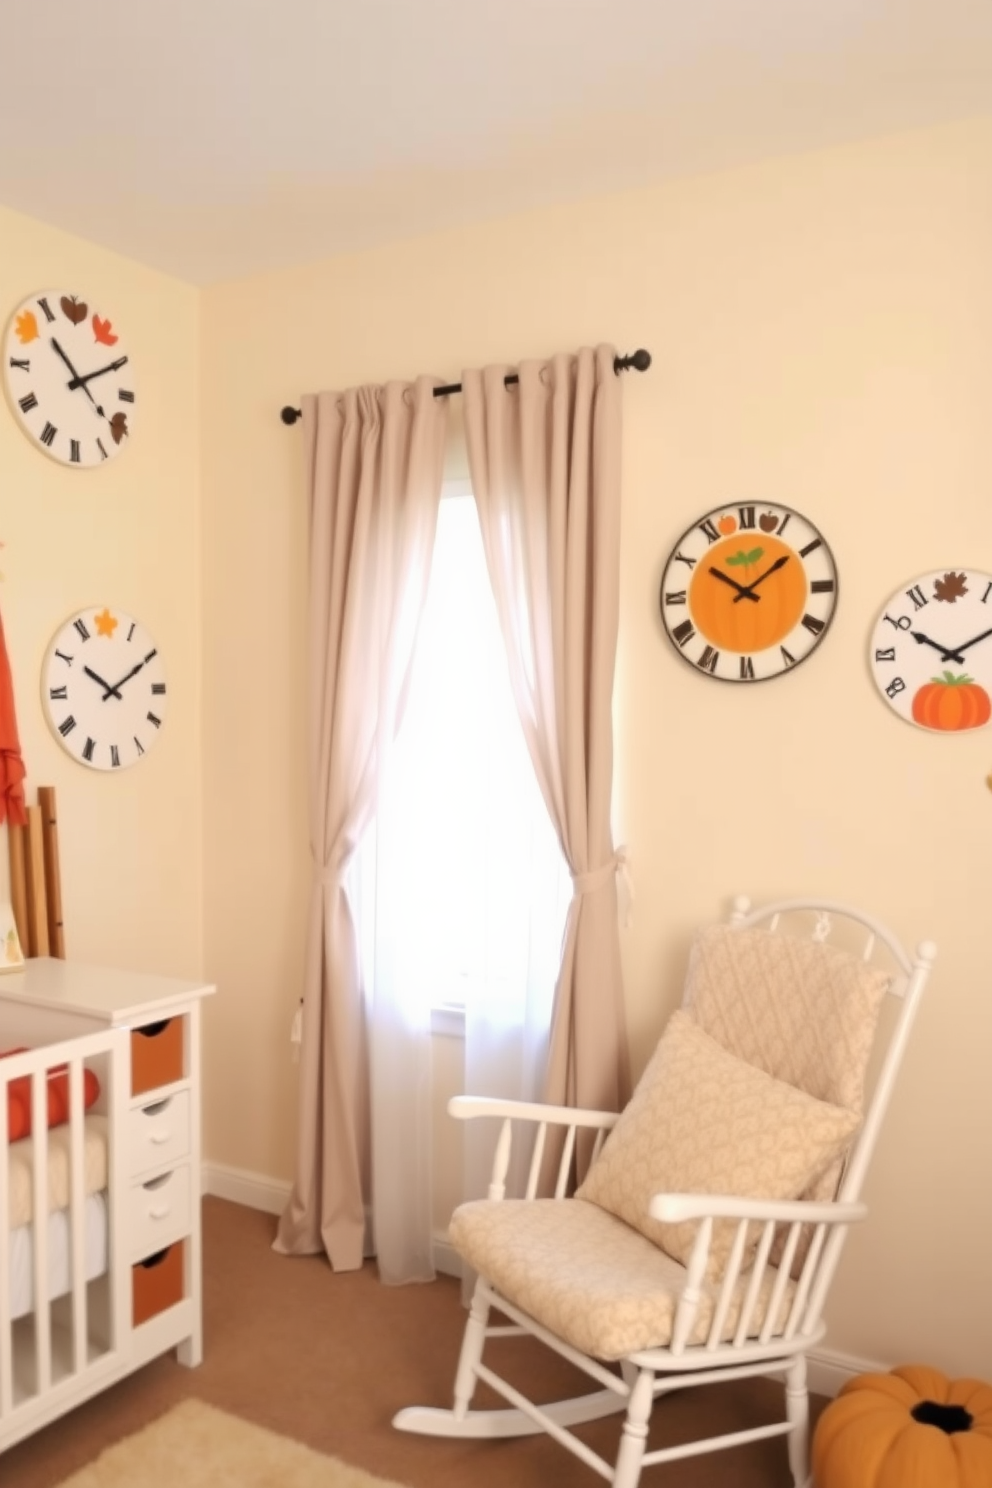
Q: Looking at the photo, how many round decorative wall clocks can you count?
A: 4